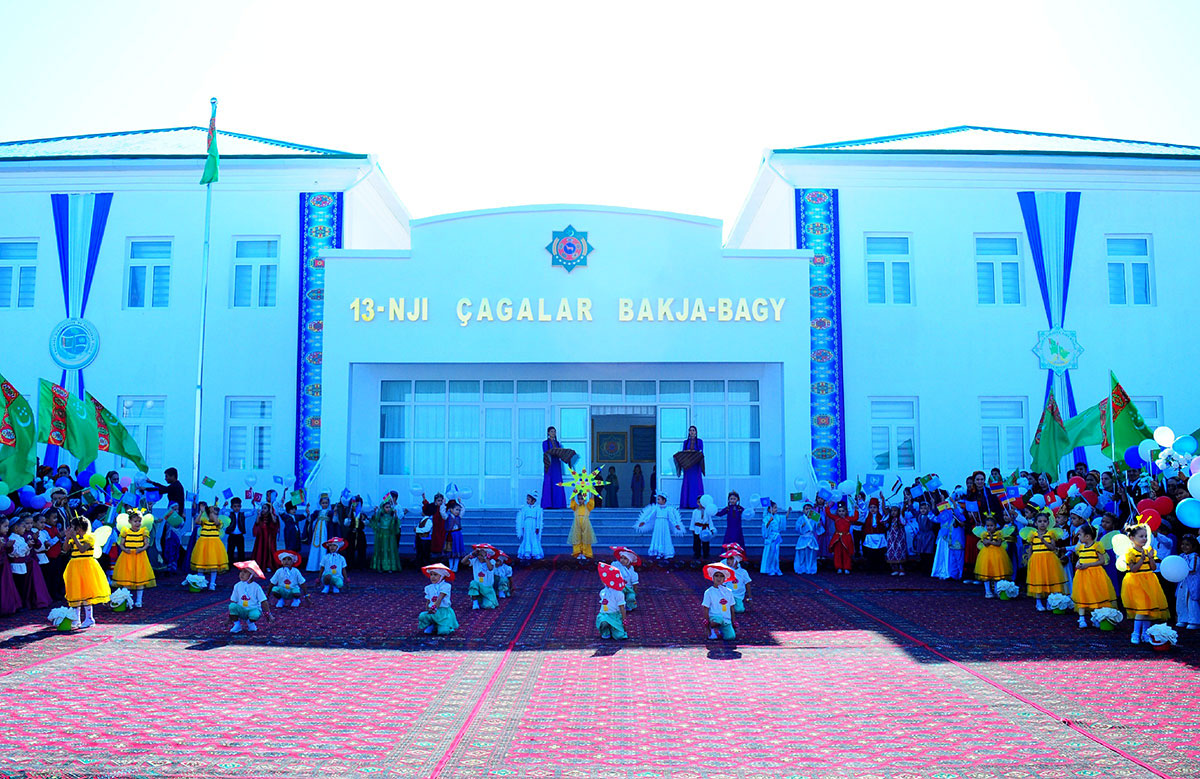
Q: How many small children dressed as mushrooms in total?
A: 11